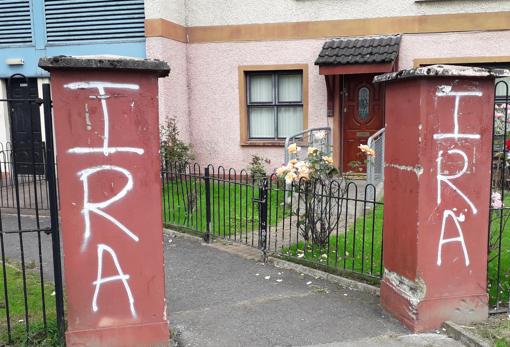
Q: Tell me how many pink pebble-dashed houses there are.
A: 1